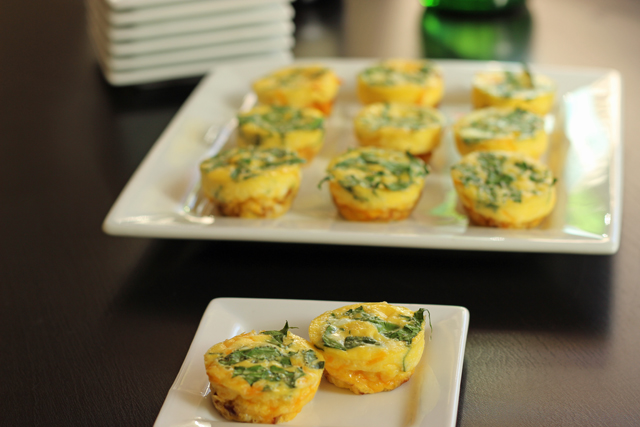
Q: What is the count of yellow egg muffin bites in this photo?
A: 11